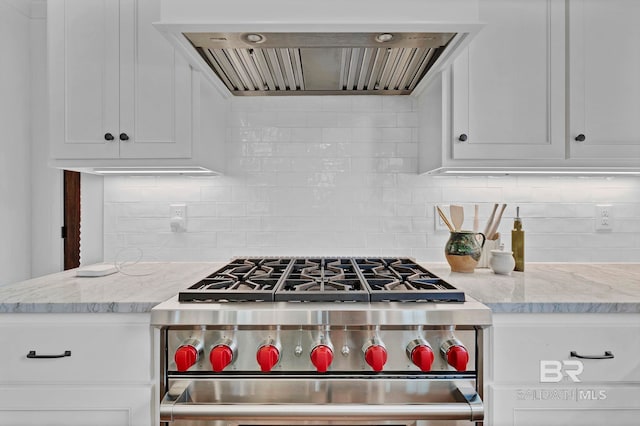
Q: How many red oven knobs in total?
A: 7